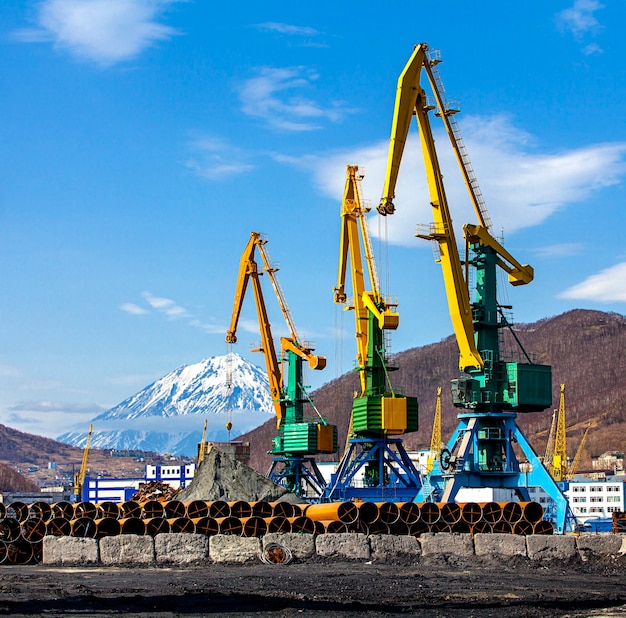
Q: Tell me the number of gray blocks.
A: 11